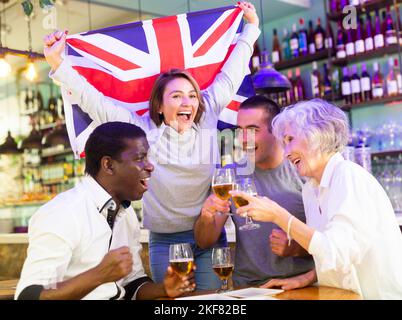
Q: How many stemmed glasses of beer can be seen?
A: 4